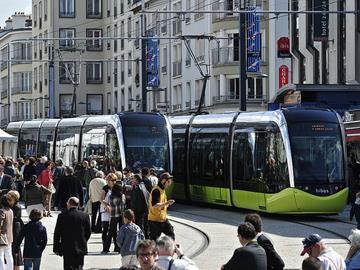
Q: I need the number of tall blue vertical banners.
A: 2